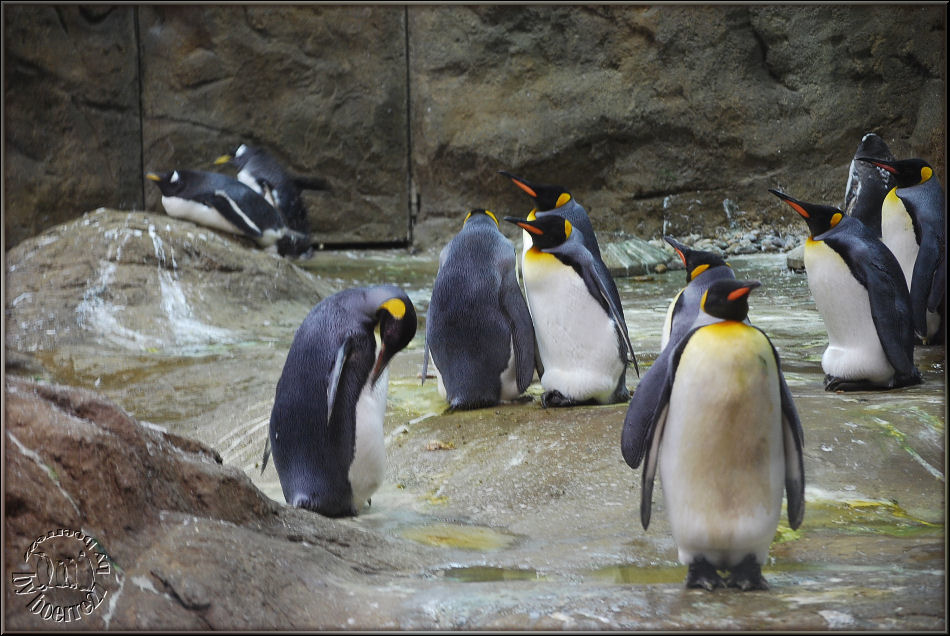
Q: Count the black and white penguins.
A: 11